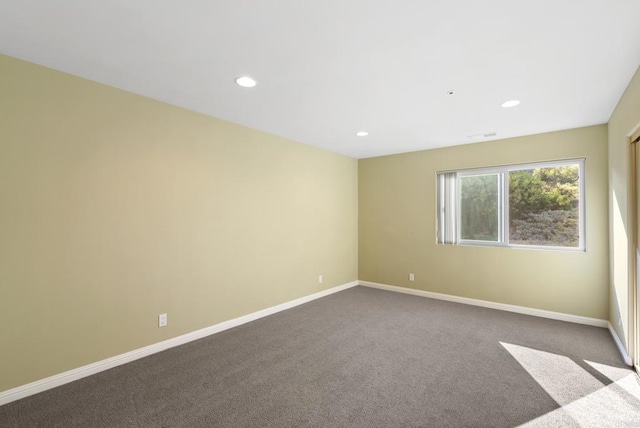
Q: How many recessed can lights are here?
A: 3